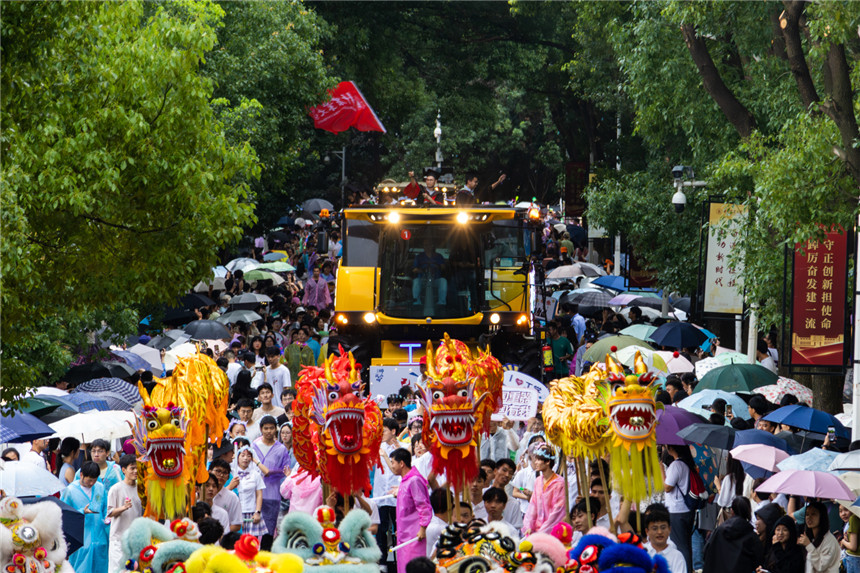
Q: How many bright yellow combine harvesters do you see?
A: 1